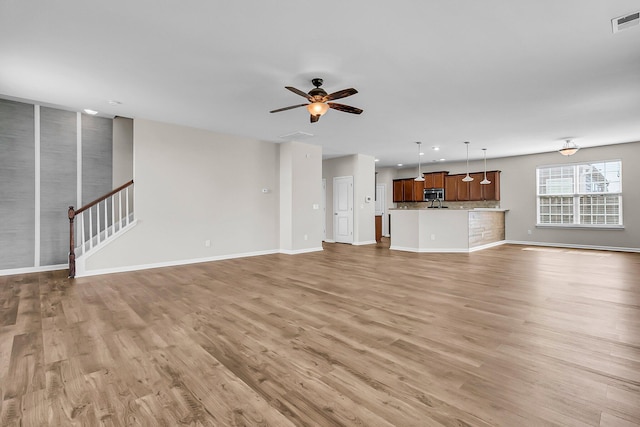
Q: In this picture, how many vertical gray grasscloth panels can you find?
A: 3